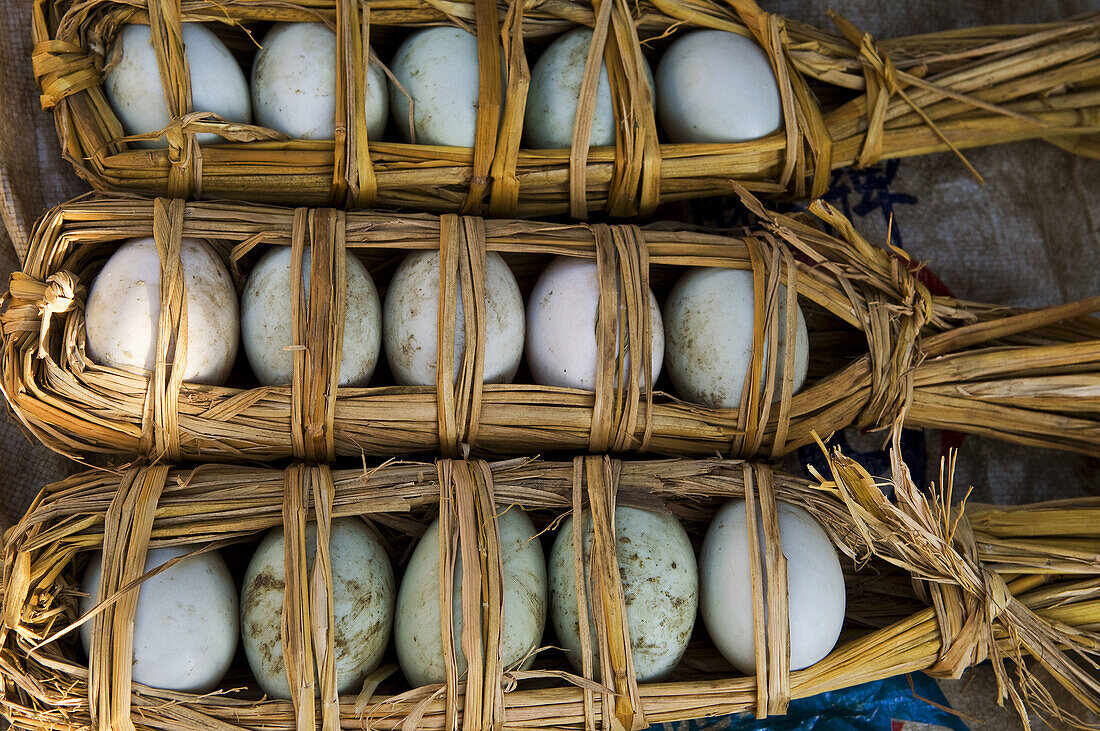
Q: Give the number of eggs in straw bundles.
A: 15